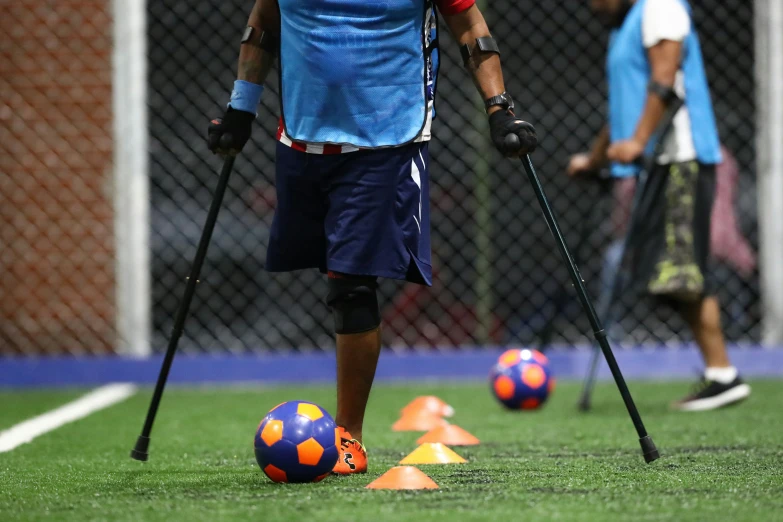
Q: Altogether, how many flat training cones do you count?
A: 5